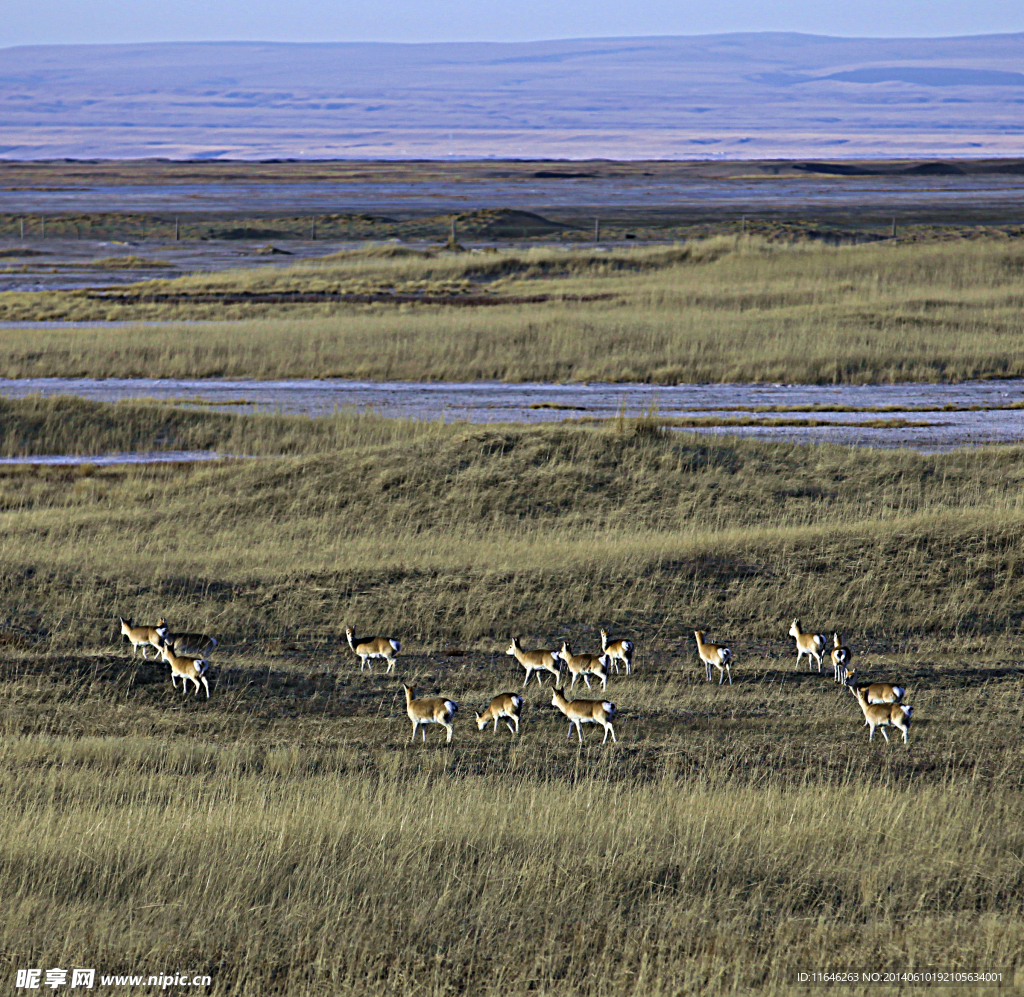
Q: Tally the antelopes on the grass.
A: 15